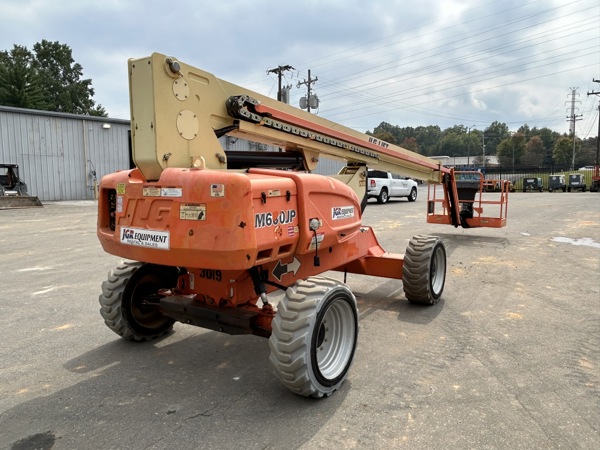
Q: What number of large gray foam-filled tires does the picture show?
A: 3